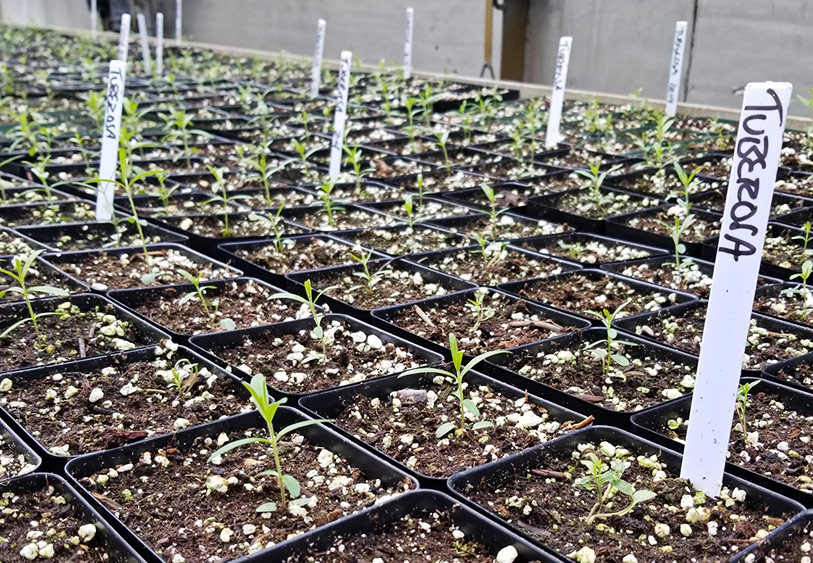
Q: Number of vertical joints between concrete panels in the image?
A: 1